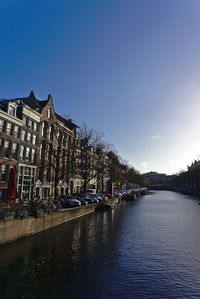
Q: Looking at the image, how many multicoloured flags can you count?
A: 0